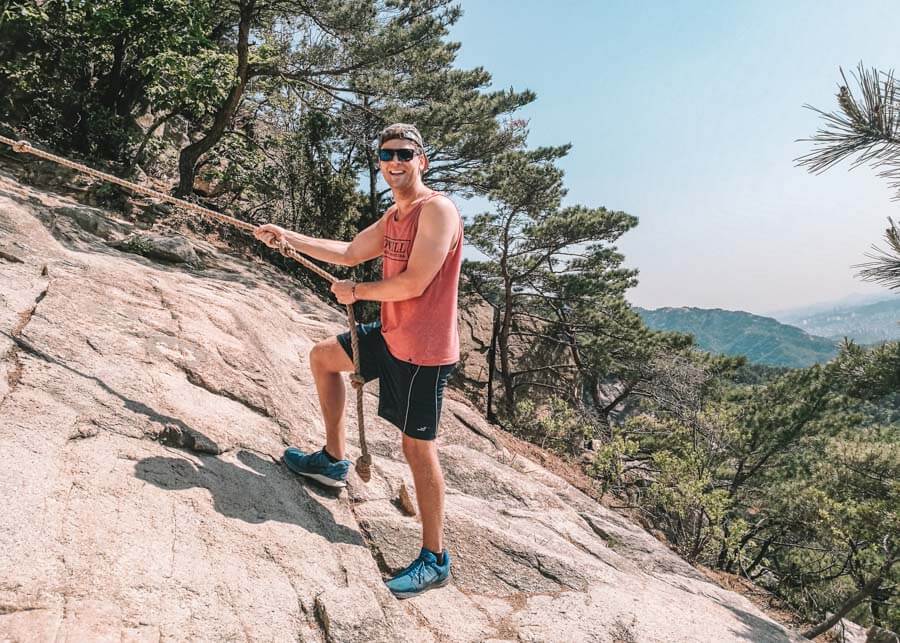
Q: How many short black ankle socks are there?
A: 2